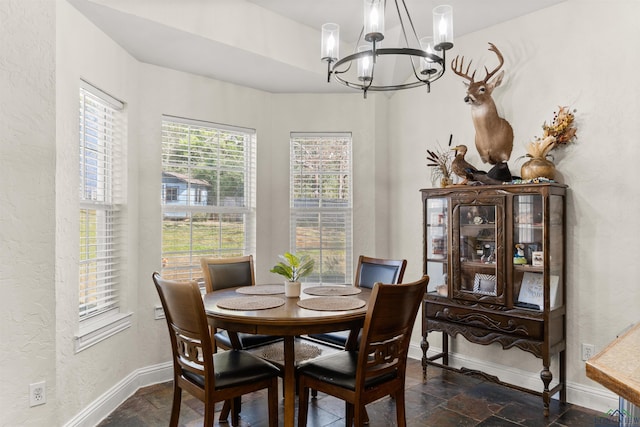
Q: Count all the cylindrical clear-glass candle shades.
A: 5